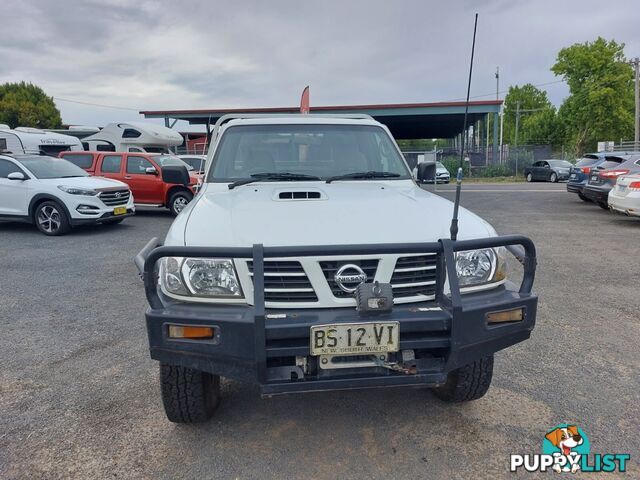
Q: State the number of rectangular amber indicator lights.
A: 2